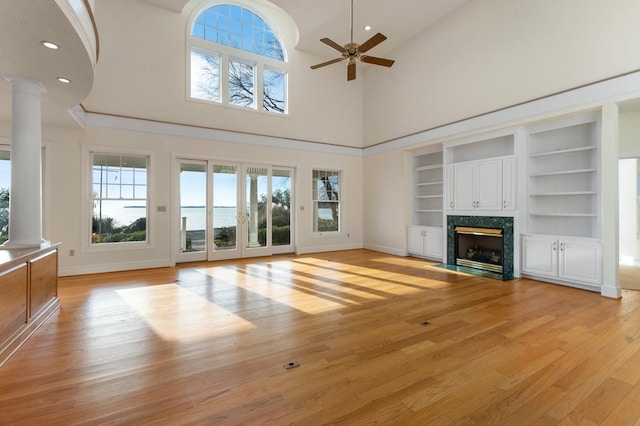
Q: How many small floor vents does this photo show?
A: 2